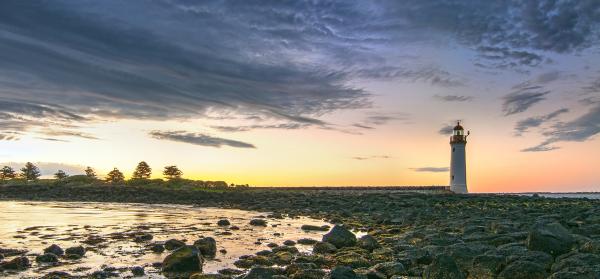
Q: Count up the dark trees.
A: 7